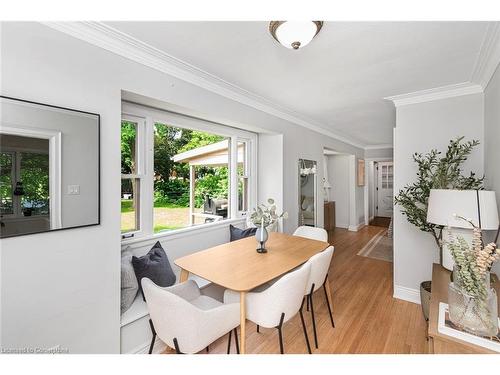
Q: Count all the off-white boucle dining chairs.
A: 4